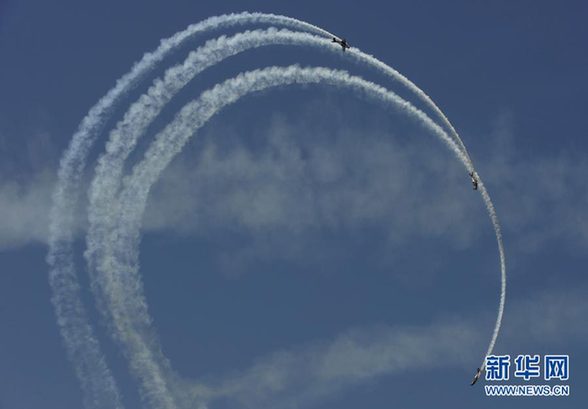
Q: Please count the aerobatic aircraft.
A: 3